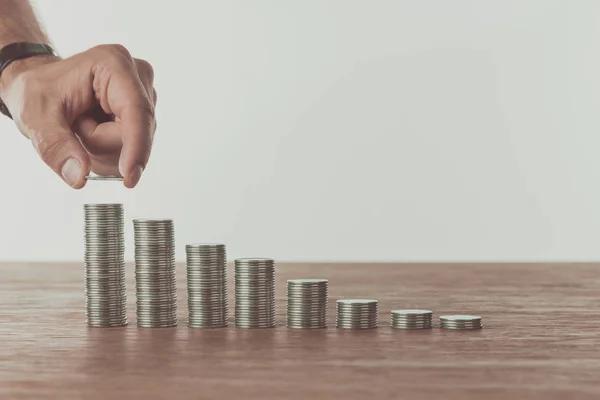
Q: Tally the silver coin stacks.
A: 8